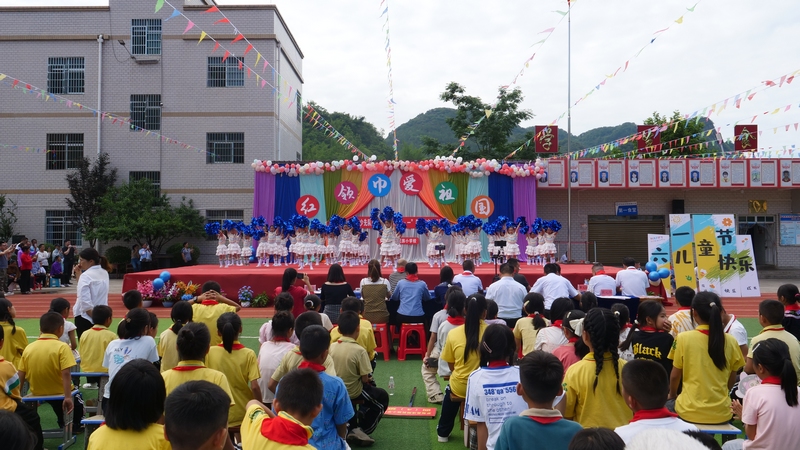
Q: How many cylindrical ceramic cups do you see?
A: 0